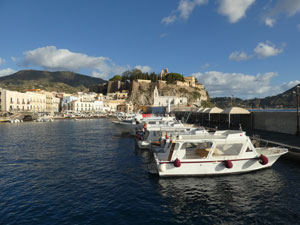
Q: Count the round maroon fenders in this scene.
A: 3